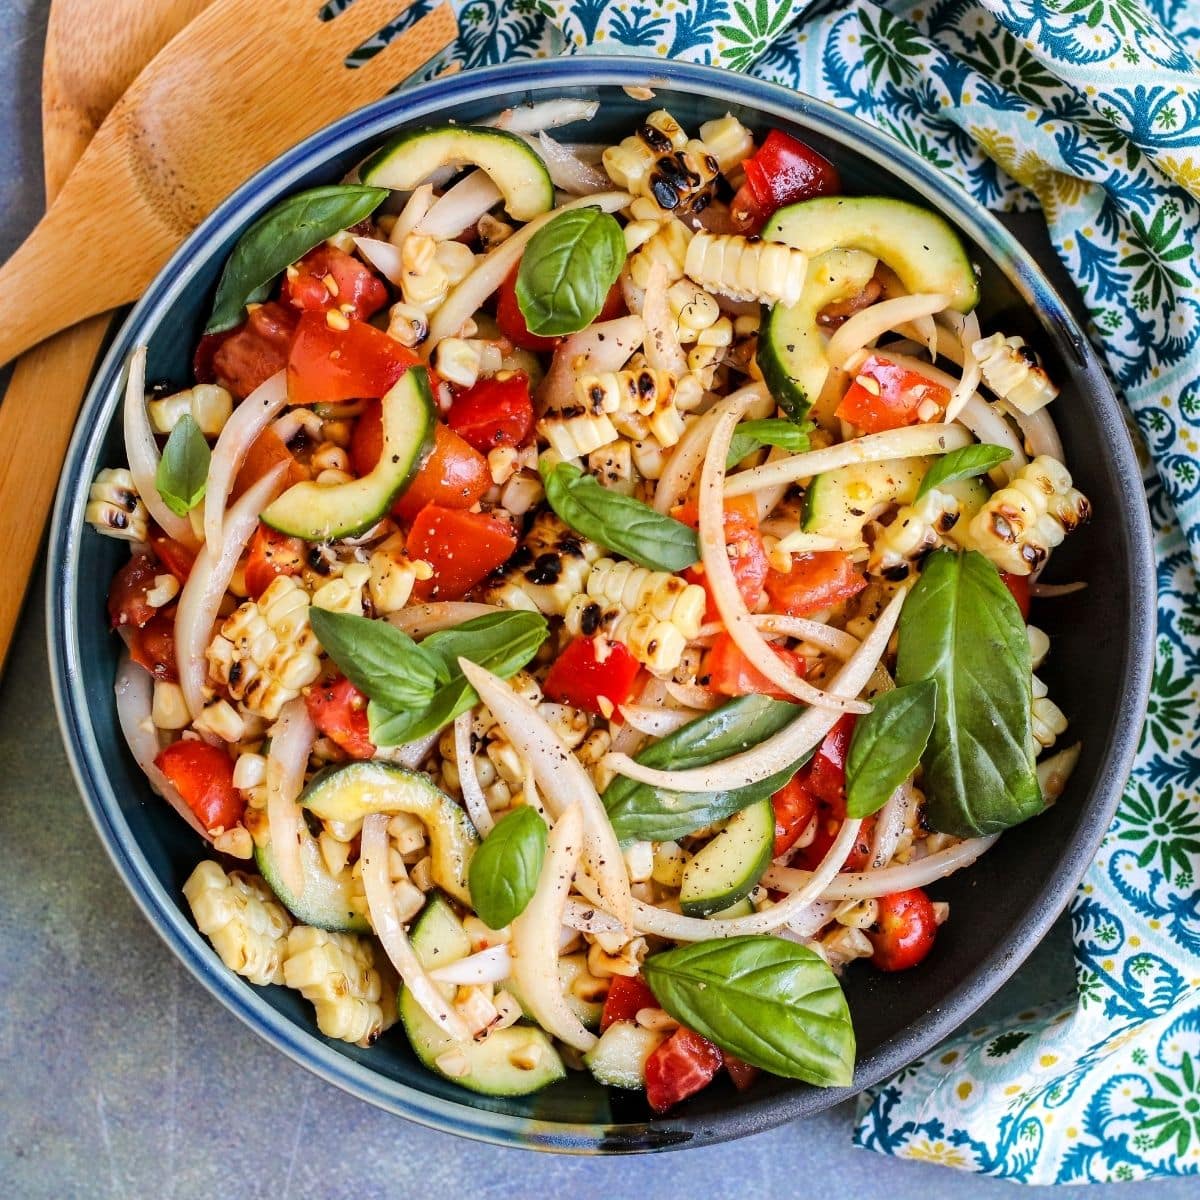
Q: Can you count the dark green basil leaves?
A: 13